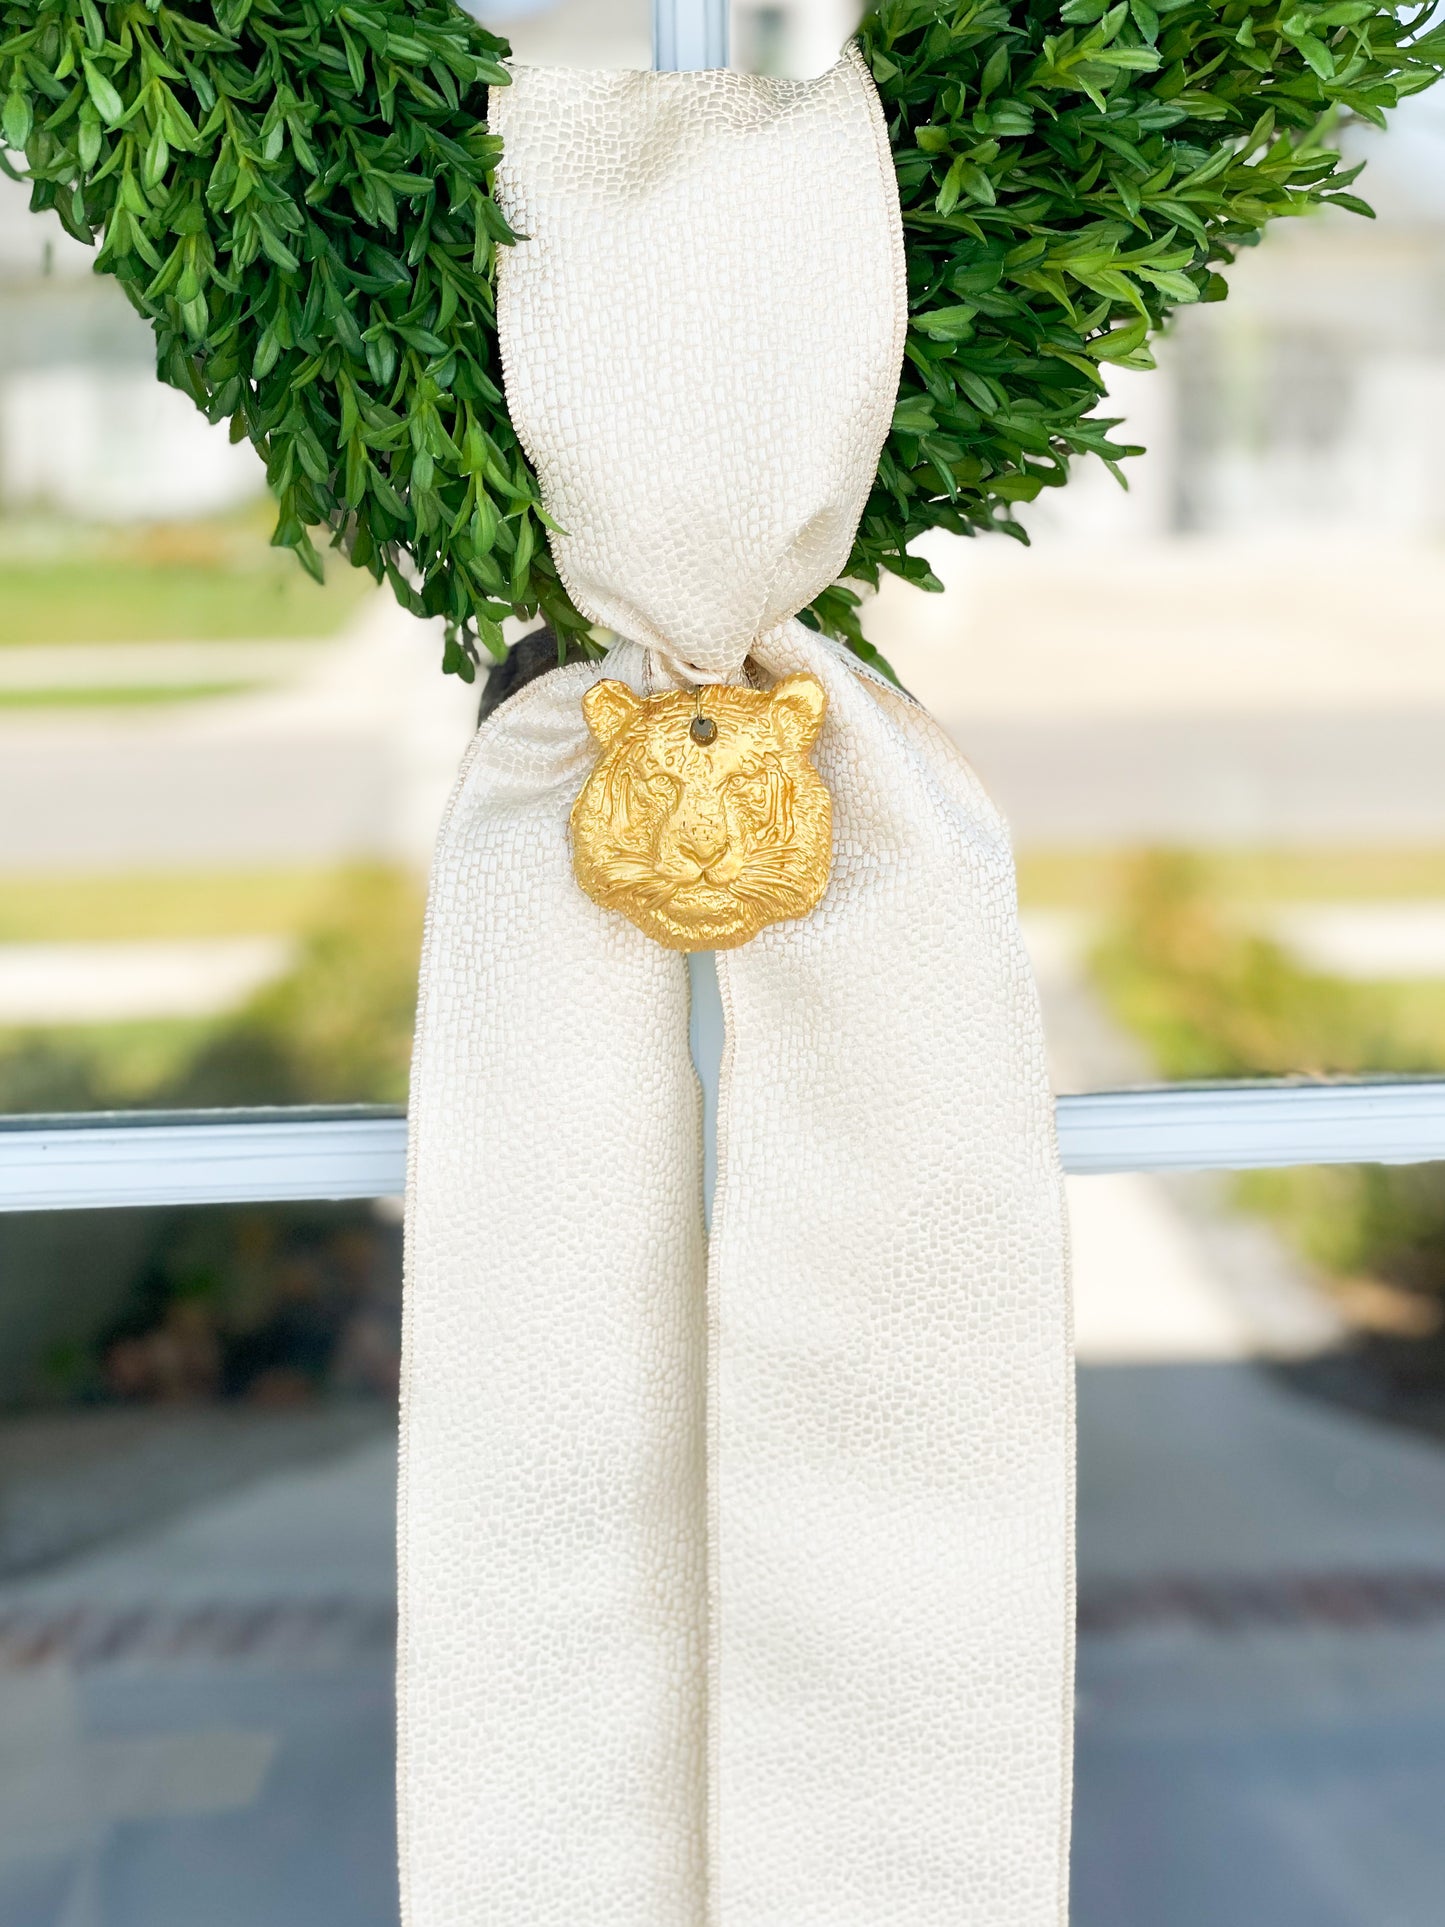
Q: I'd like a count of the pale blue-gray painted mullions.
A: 2